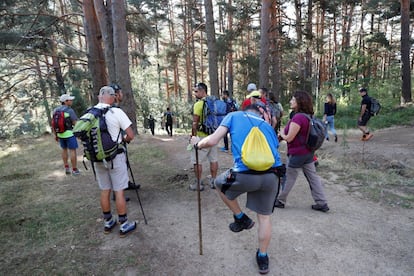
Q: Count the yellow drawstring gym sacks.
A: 1